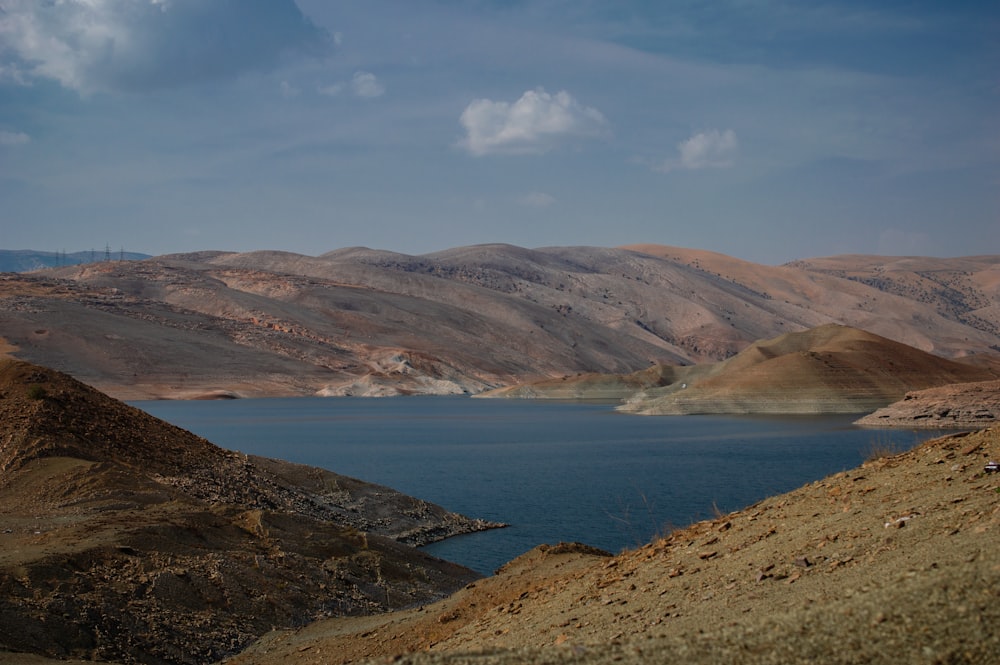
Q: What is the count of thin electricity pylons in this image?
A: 5